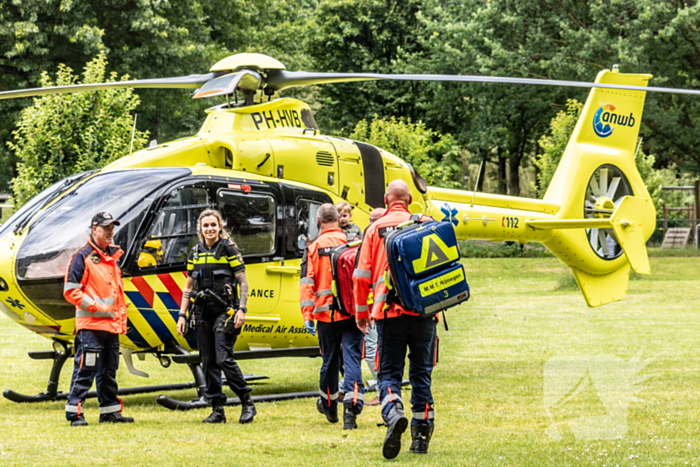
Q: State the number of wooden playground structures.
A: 1